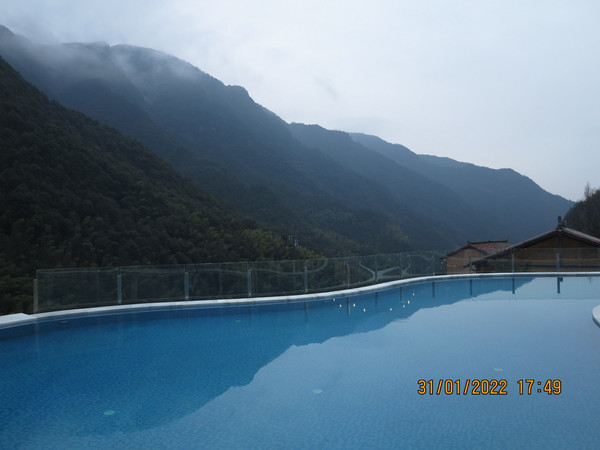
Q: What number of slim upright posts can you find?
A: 12